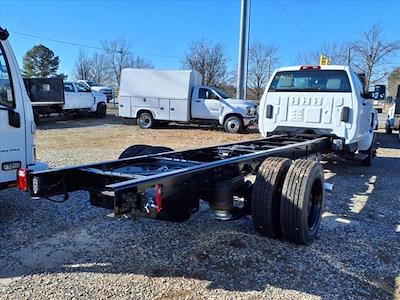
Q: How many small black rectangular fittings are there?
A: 2